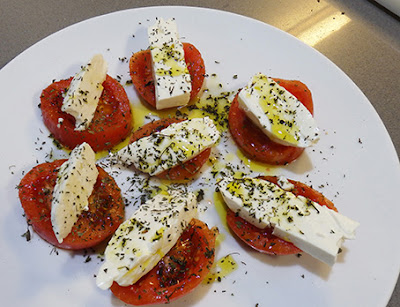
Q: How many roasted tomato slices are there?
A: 7